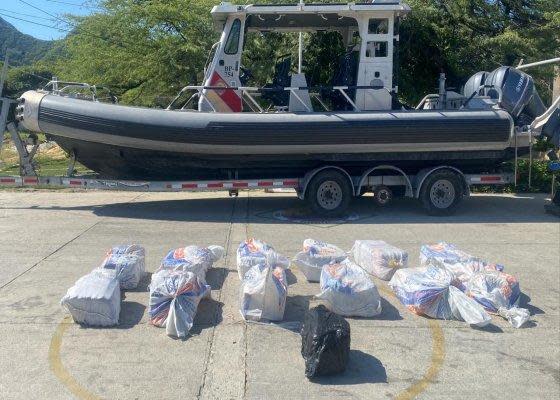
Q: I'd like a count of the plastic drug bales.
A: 13